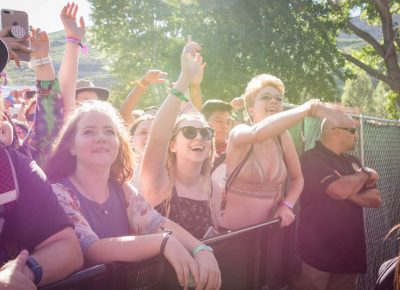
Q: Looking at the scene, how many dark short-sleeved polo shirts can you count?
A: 1